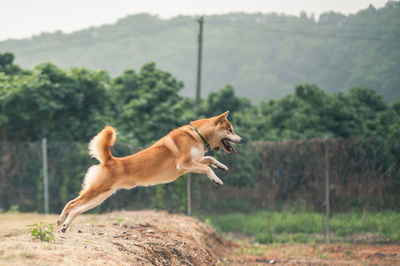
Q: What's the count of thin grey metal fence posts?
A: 3